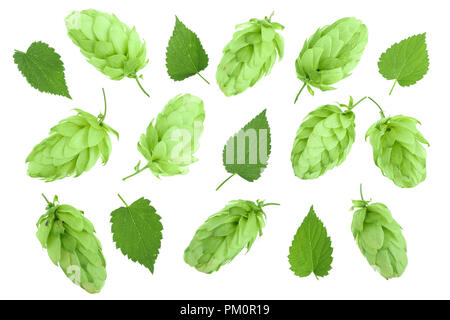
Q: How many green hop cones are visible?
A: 10